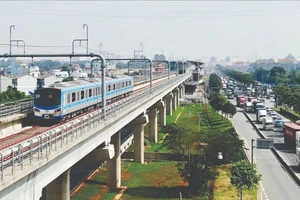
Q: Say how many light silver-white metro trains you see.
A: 1